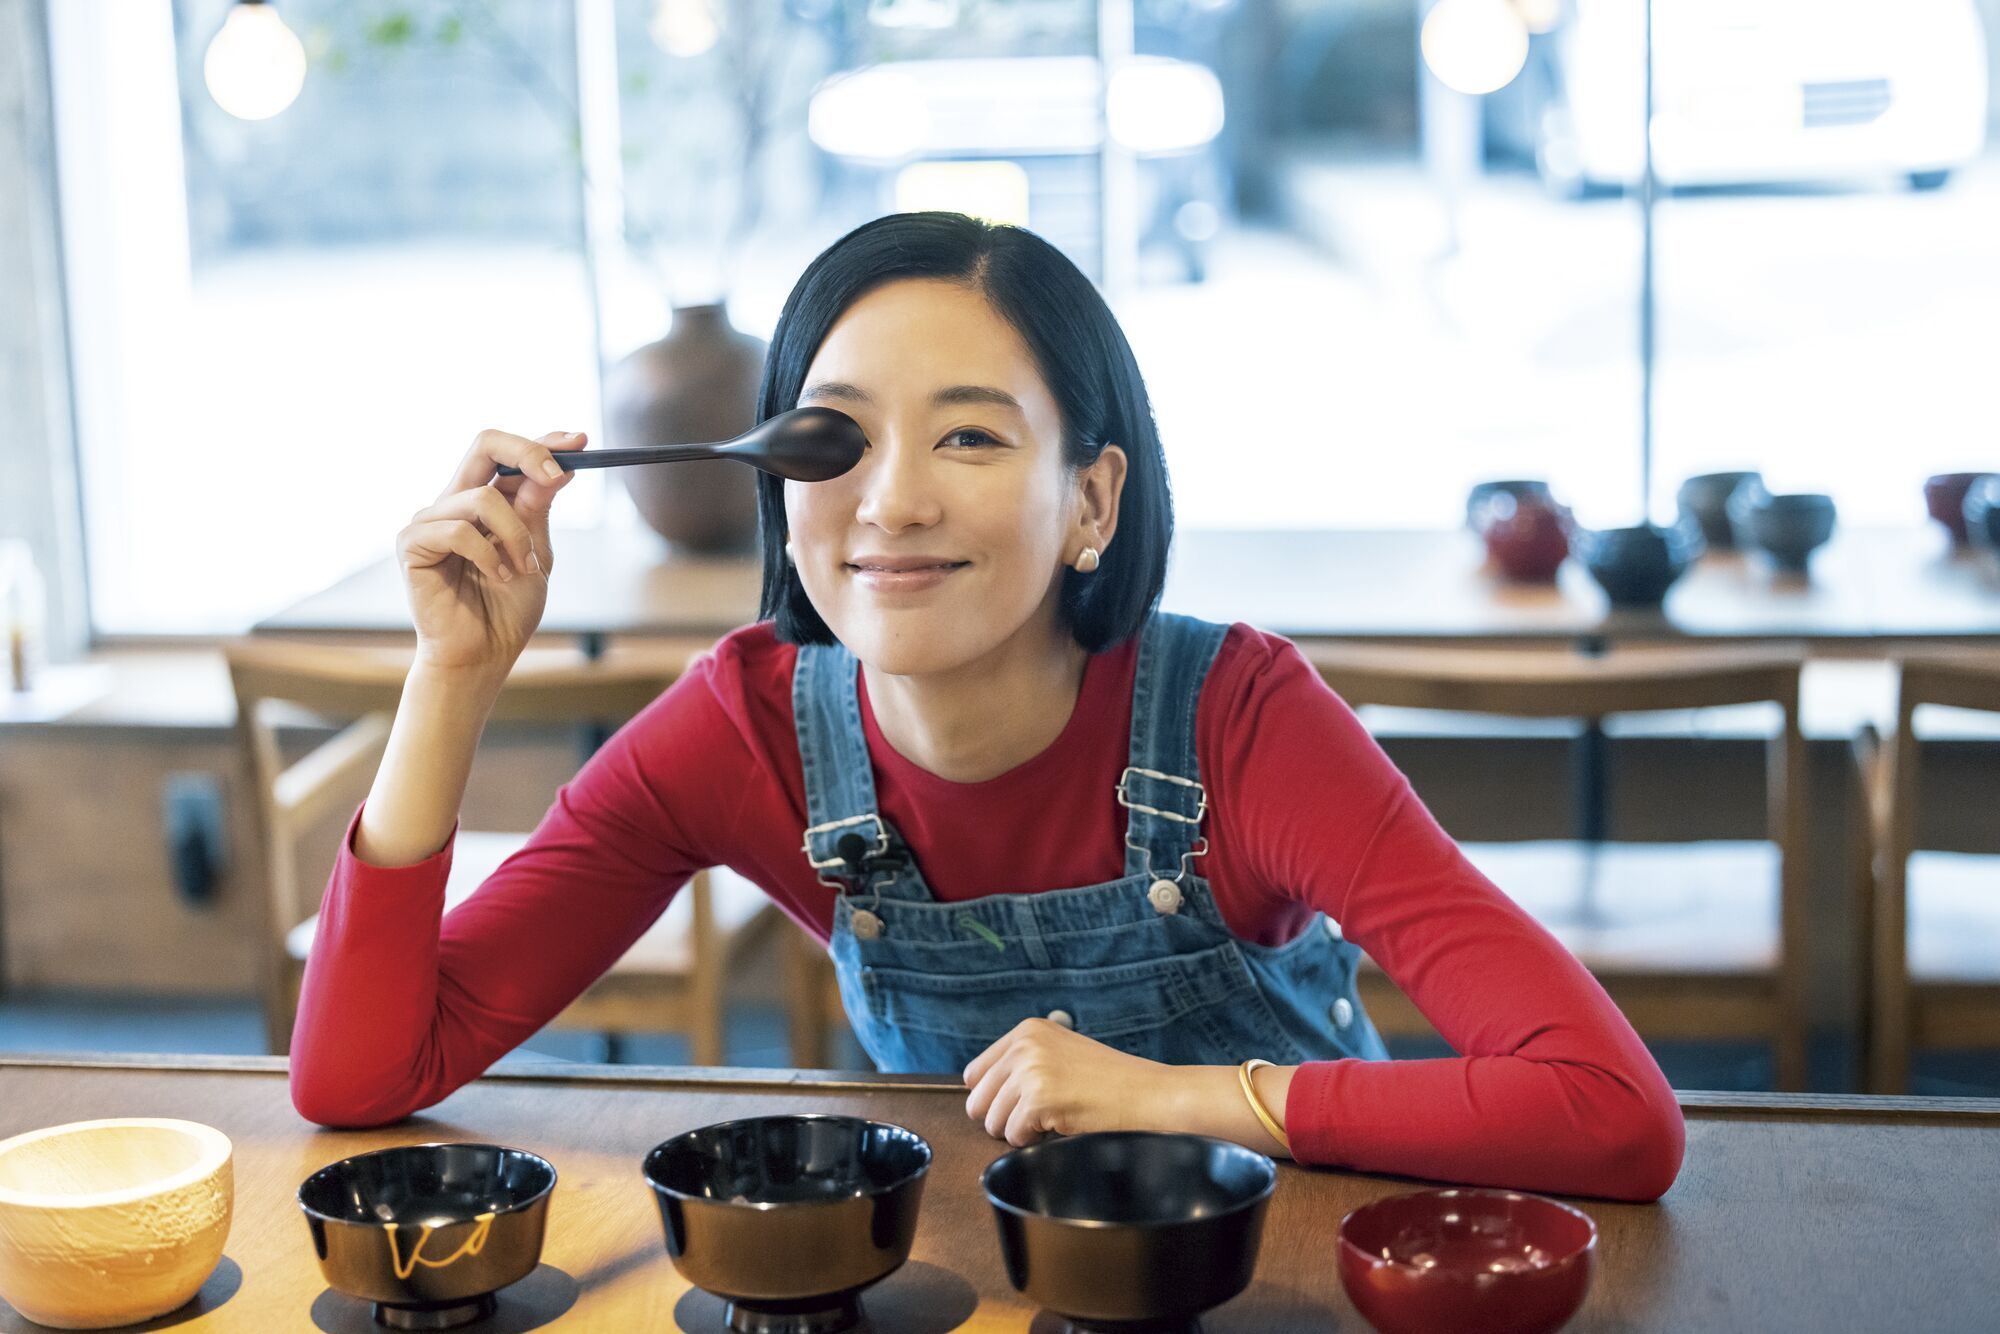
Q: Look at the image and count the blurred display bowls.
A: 7